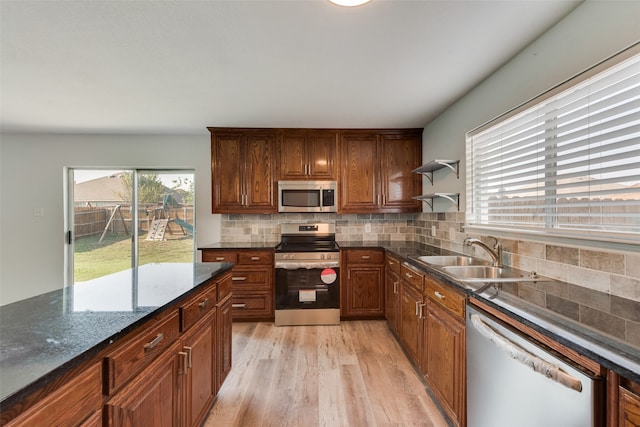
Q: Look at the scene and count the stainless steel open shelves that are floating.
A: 2